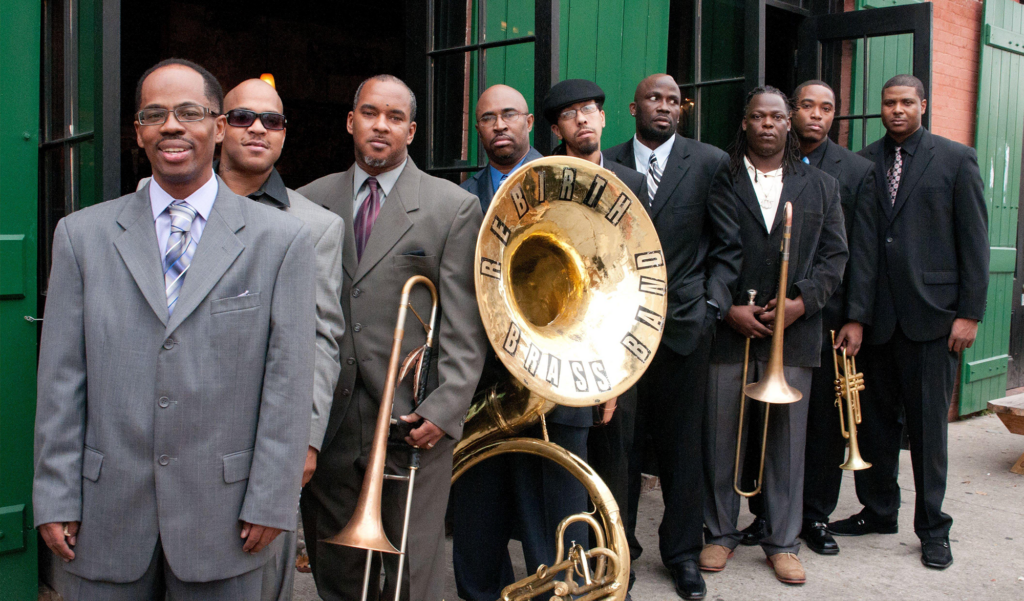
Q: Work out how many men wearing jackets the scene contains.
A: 9